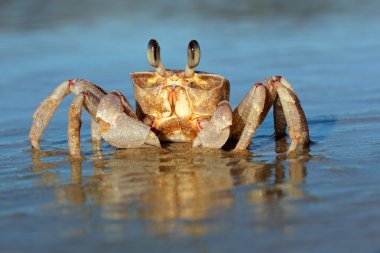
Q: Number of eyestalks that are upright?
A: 2